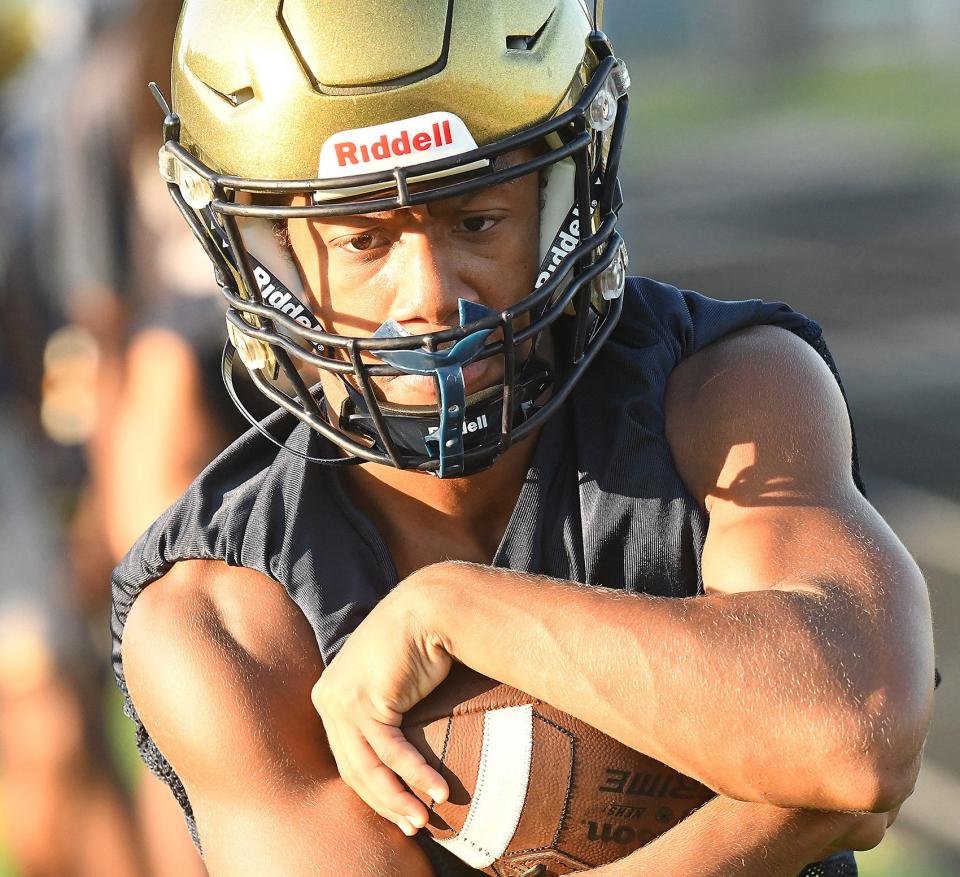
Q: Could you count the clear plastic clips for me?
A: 4